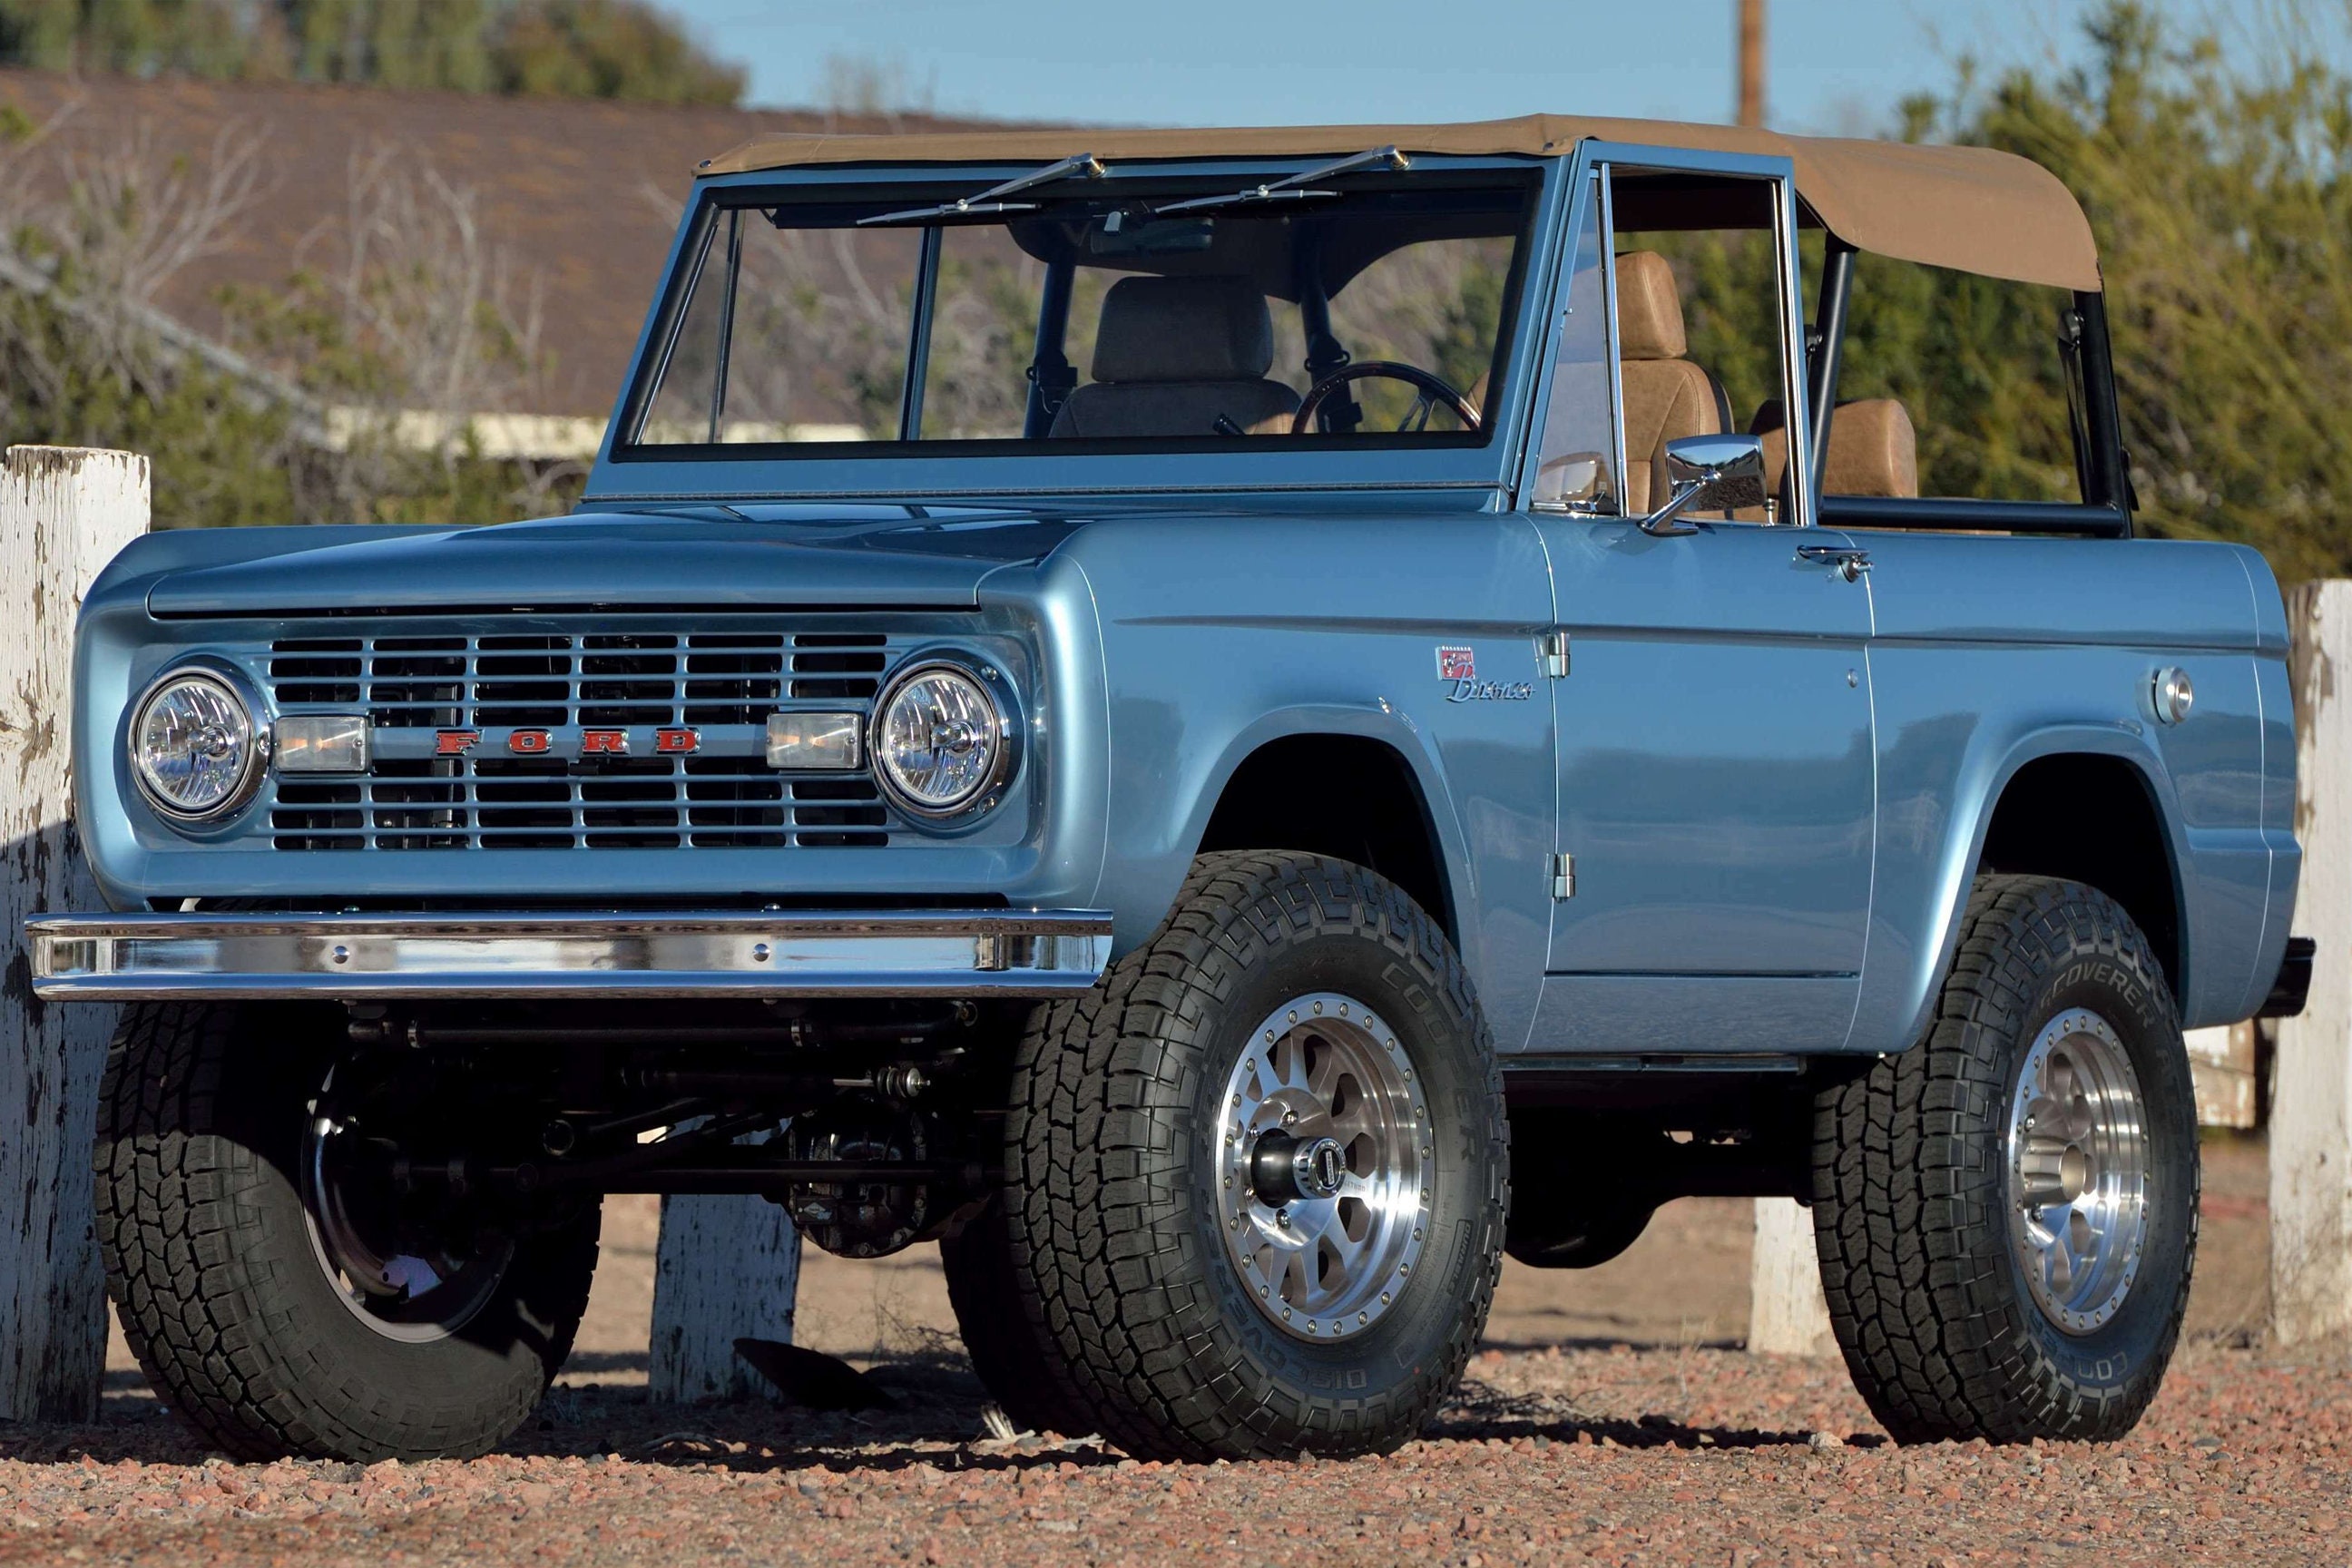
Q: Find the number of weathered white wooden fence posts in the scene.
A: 4